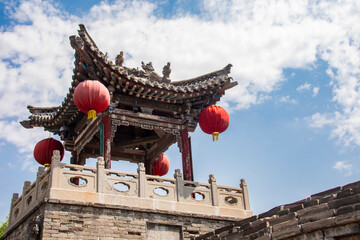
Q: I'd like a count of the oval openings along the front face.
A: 5